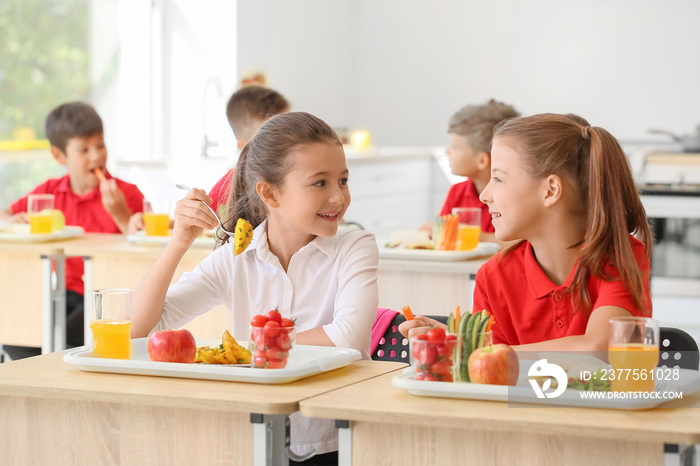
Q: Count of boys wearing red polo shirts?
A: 3